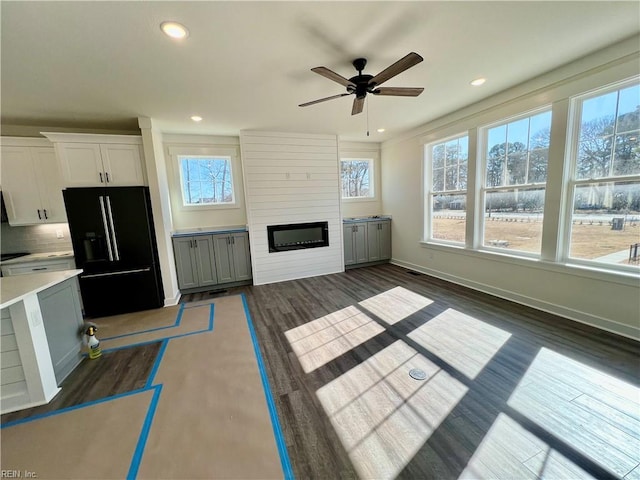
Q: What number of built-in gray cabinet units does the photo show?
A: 2